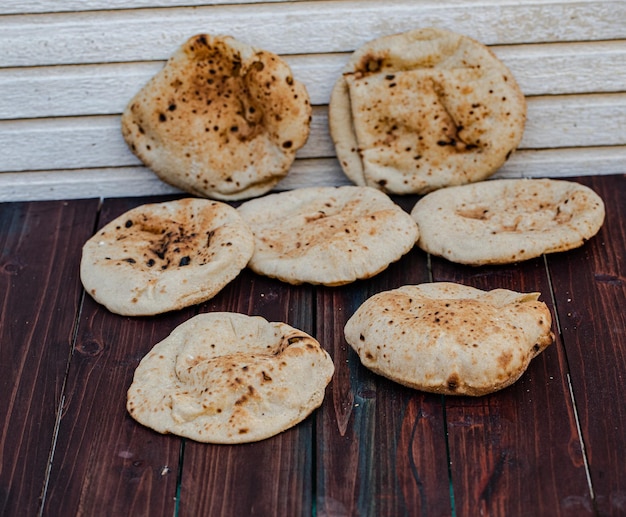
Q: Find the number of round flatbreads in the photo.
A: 7